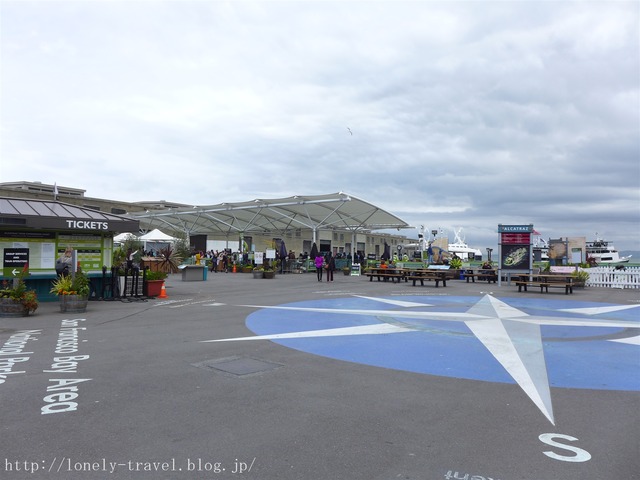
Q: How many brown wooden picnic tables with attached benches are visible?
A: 4